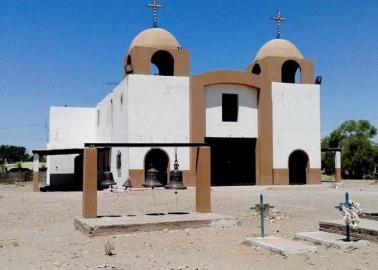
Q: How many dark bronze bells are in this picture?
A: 3